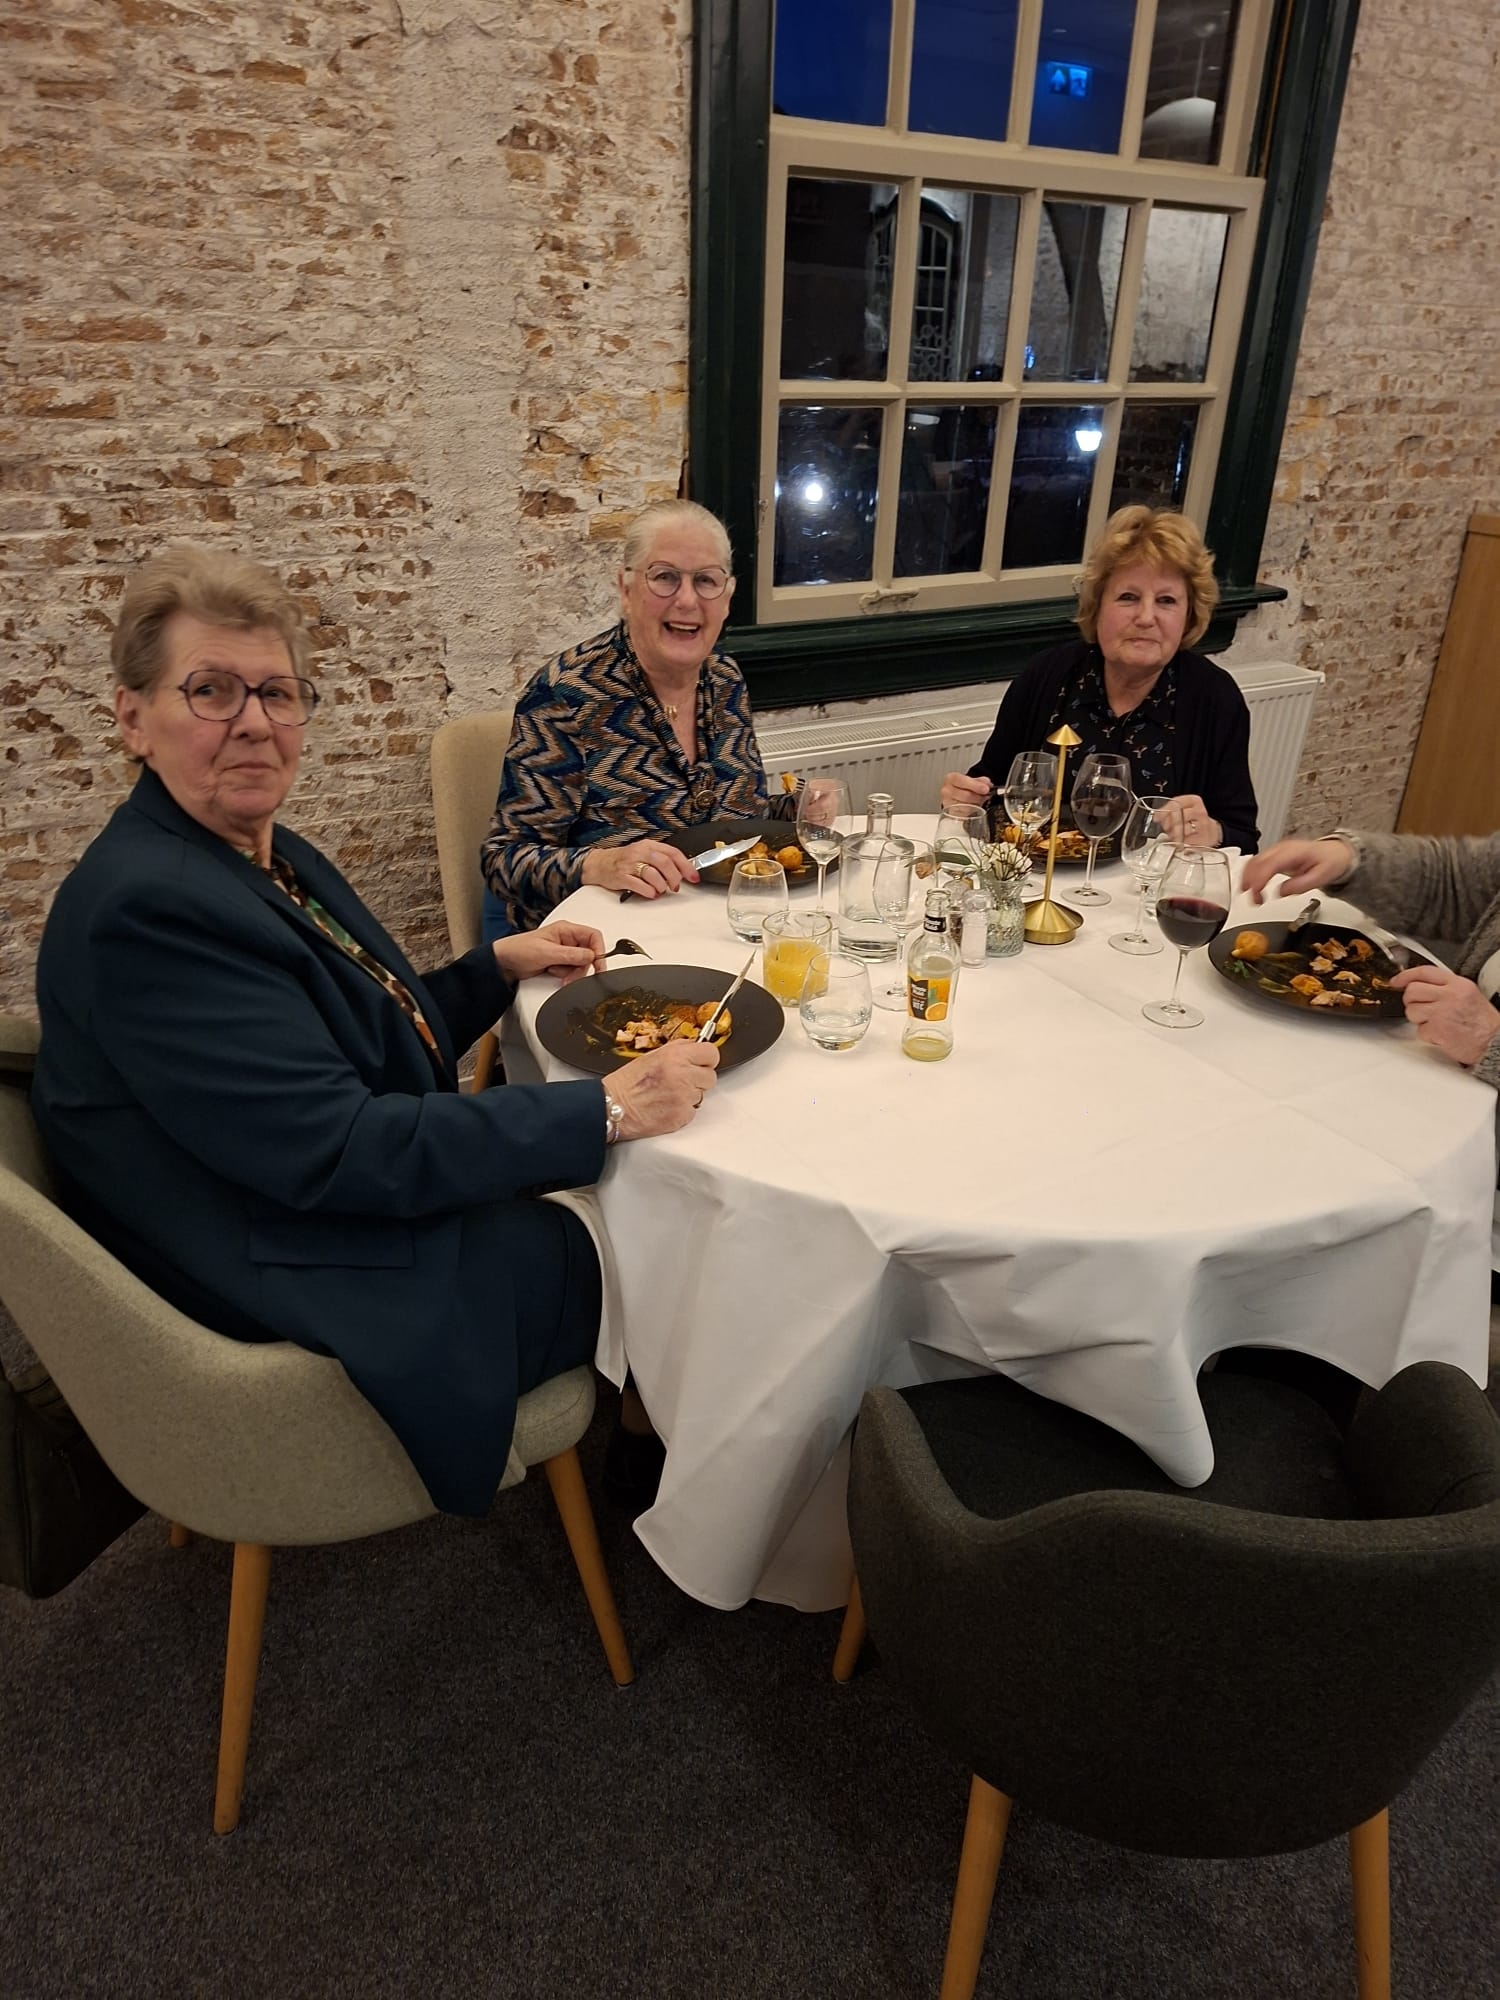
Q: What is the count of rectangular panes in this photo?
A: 12